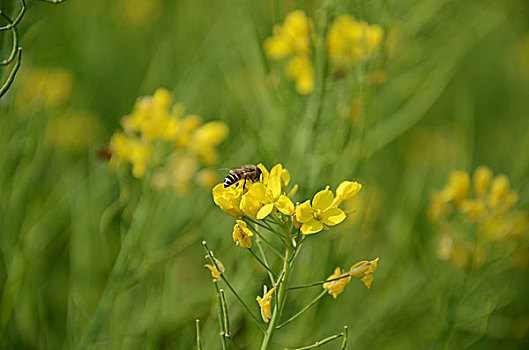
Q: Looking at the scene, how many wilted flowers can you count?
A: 5